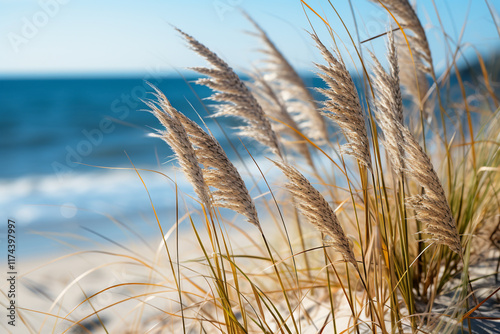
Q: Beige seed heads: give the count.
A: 11